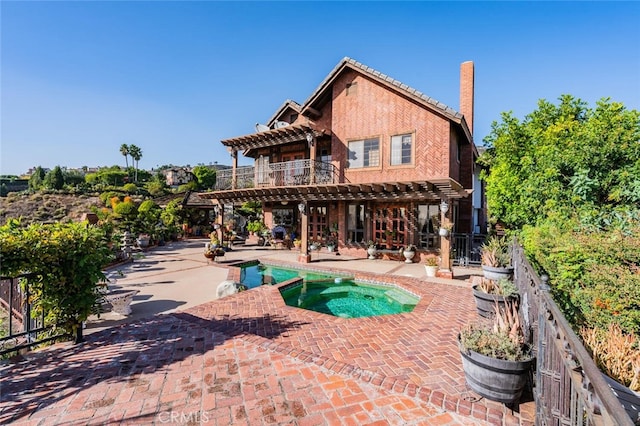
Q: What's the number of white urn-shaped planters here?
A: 2